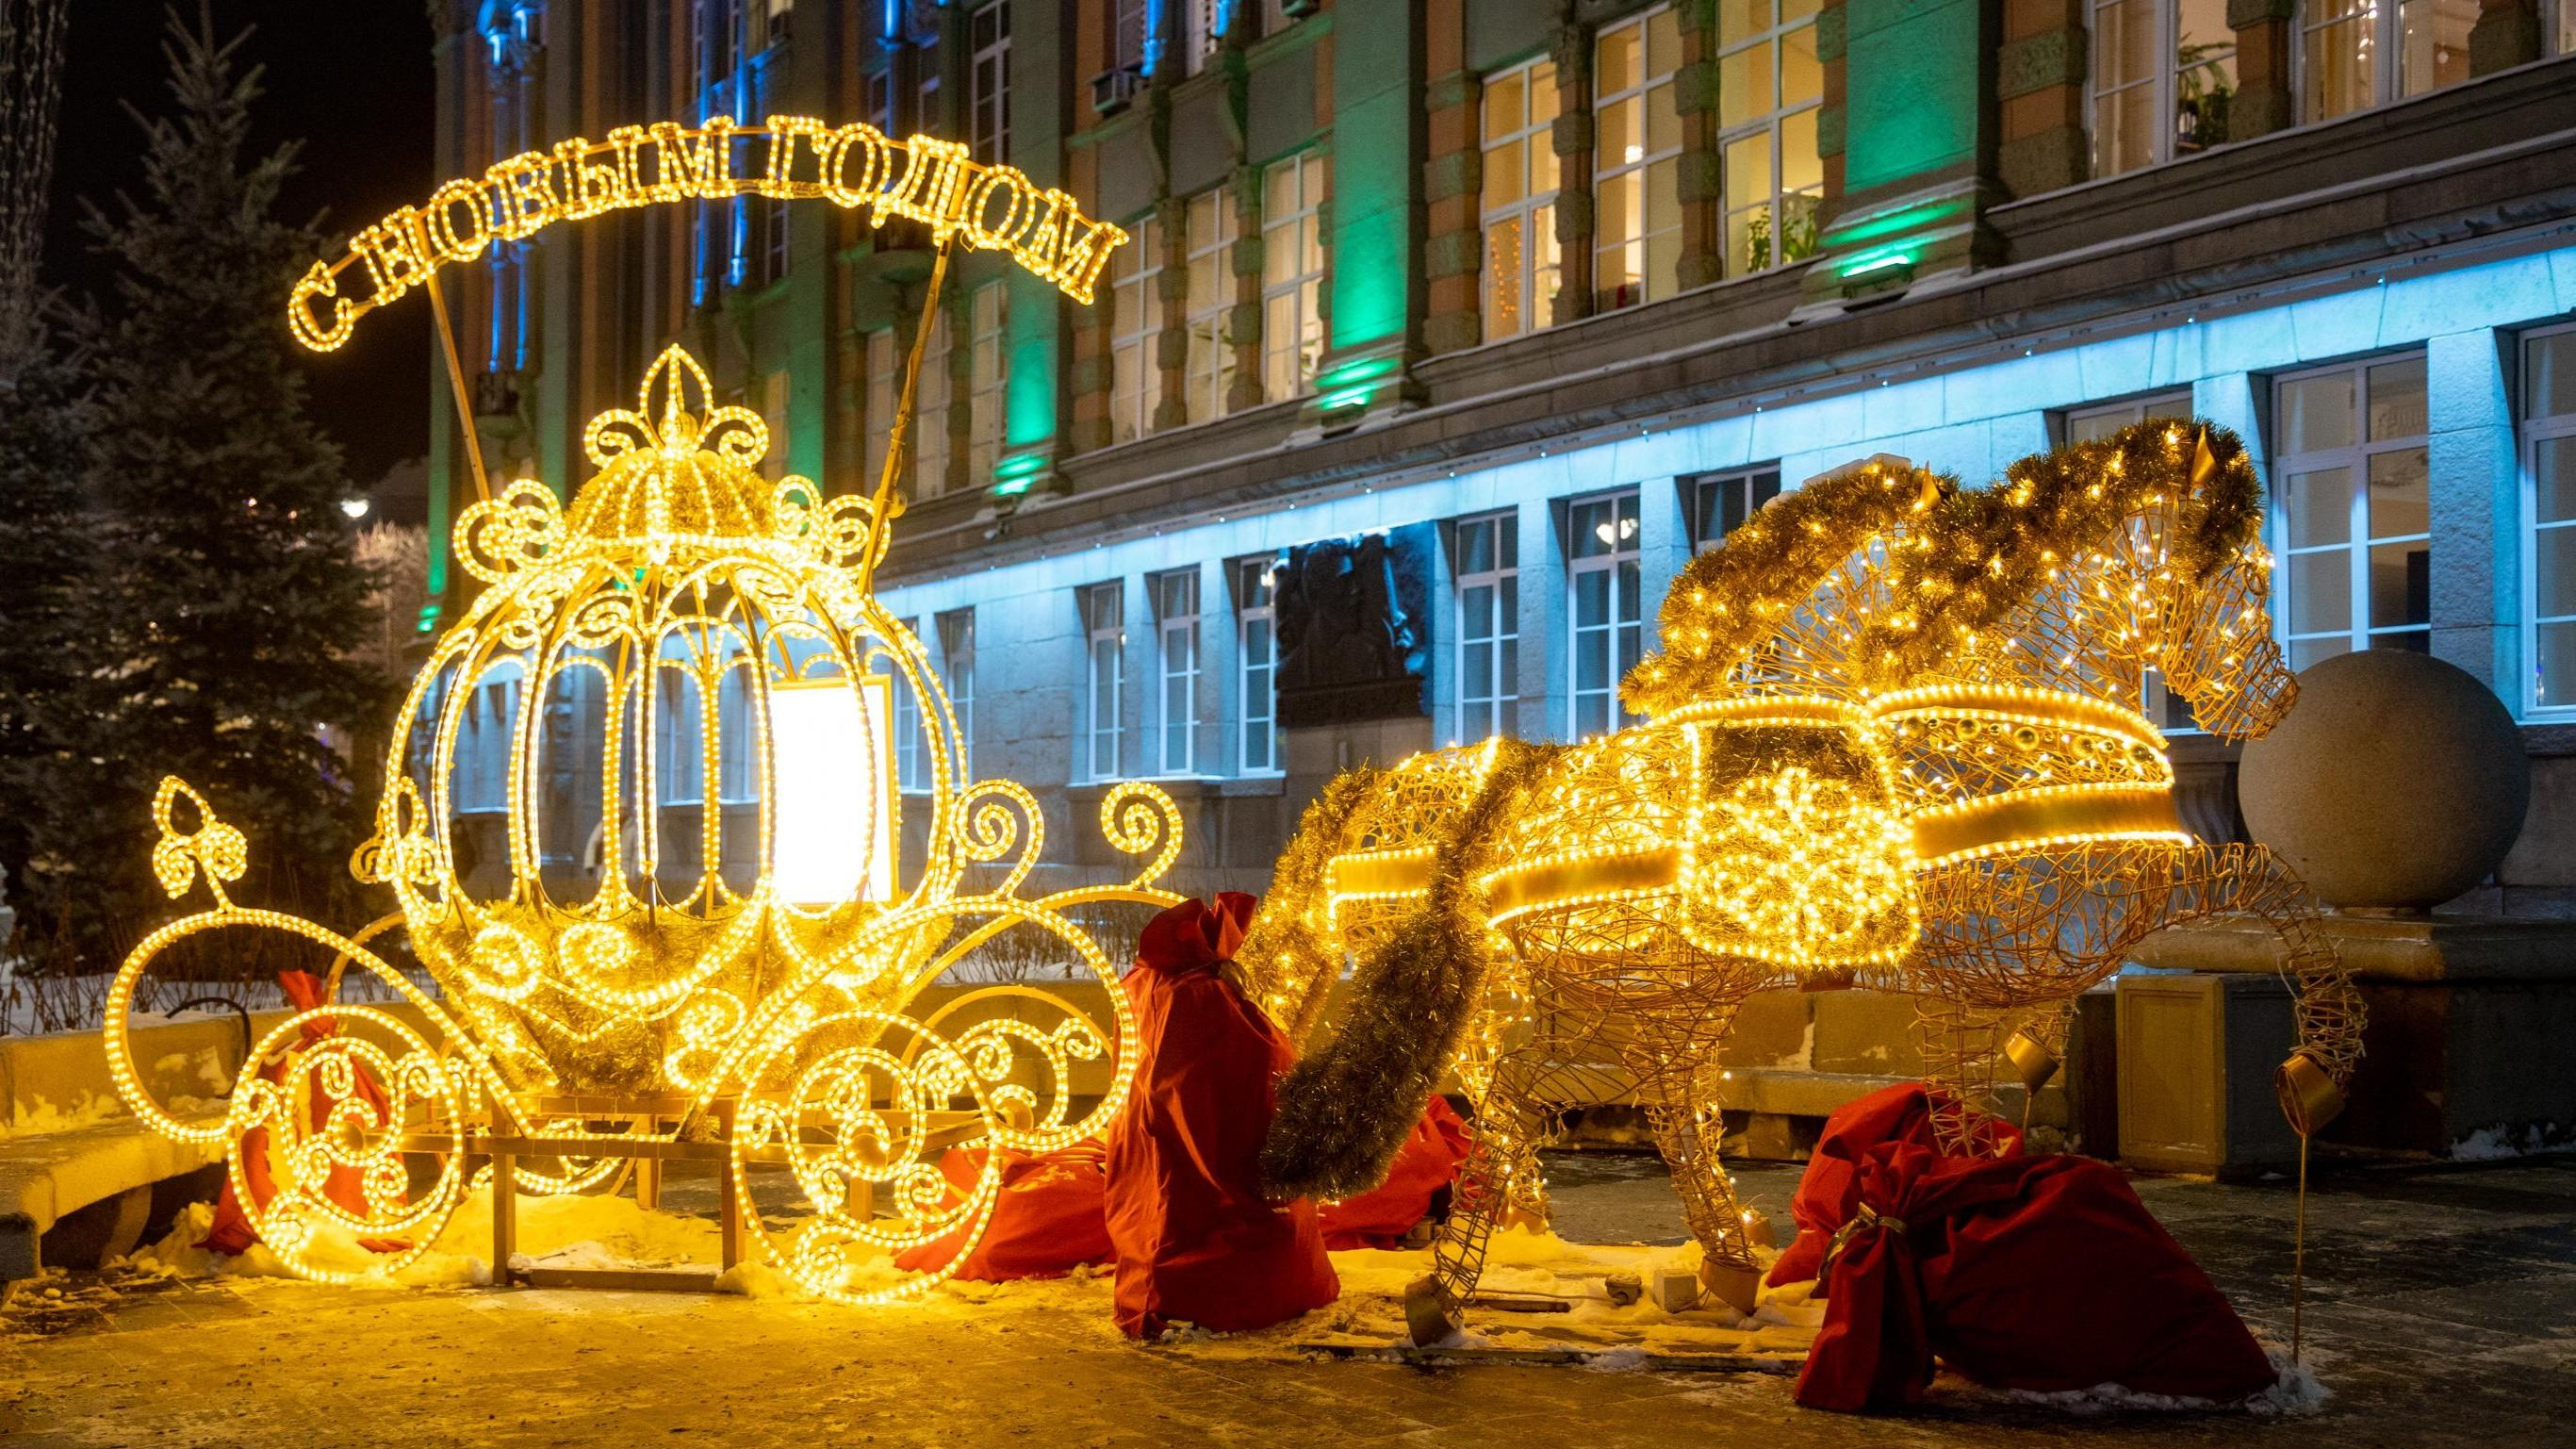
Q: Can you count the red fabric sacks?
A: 6